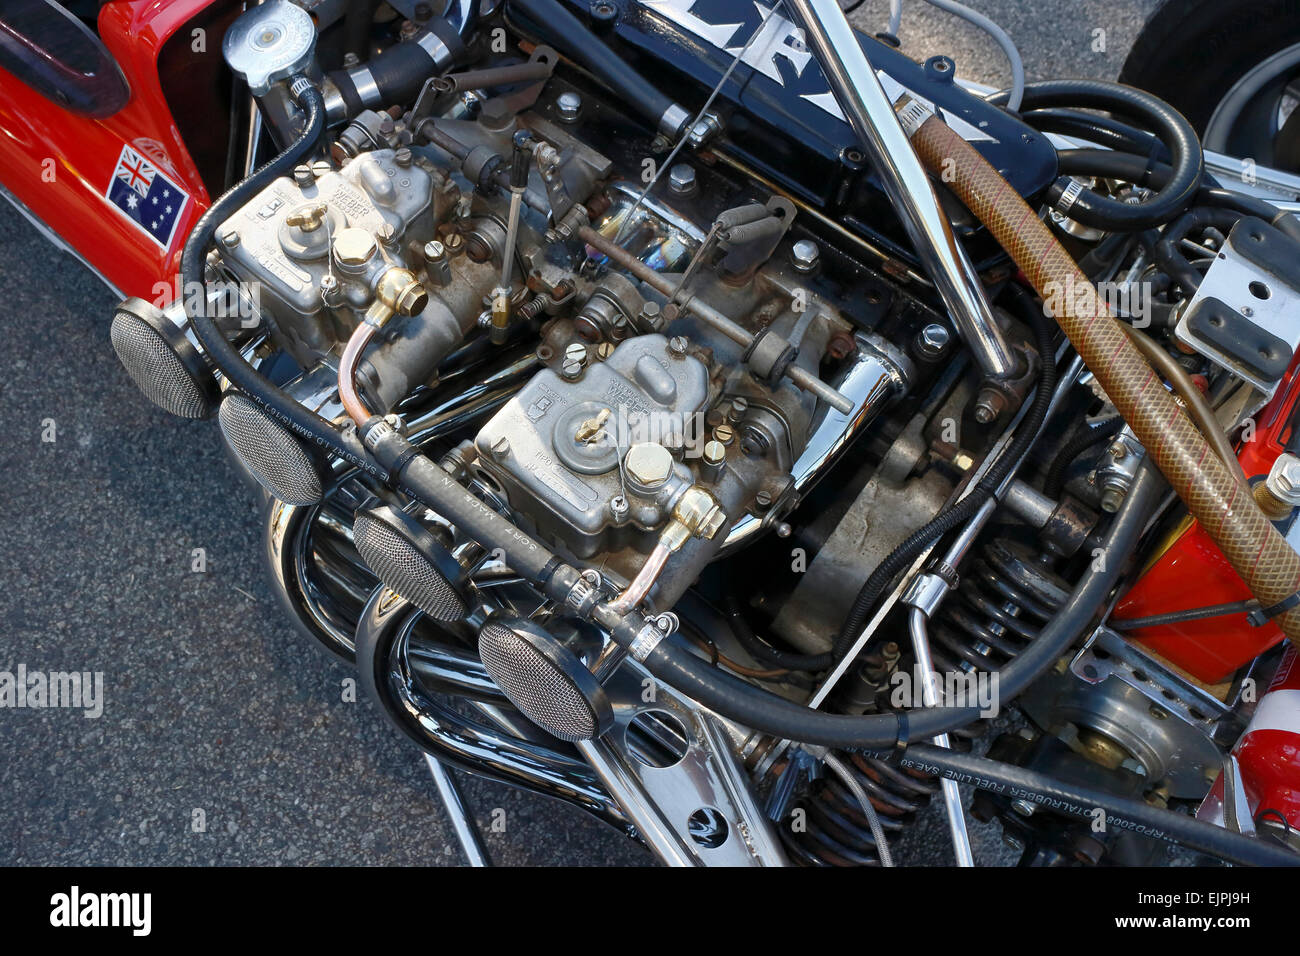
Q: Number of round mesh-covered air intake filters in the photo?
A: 4